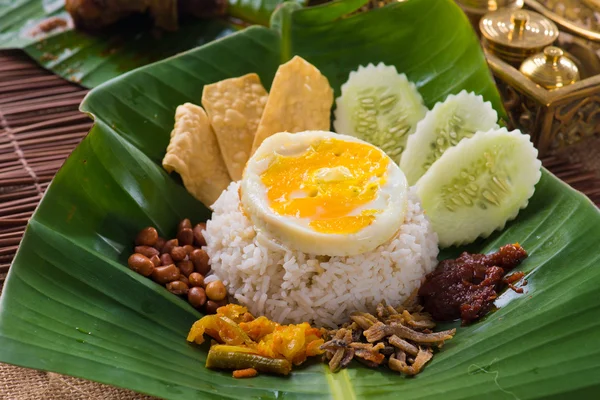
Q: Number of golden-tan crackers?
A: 3